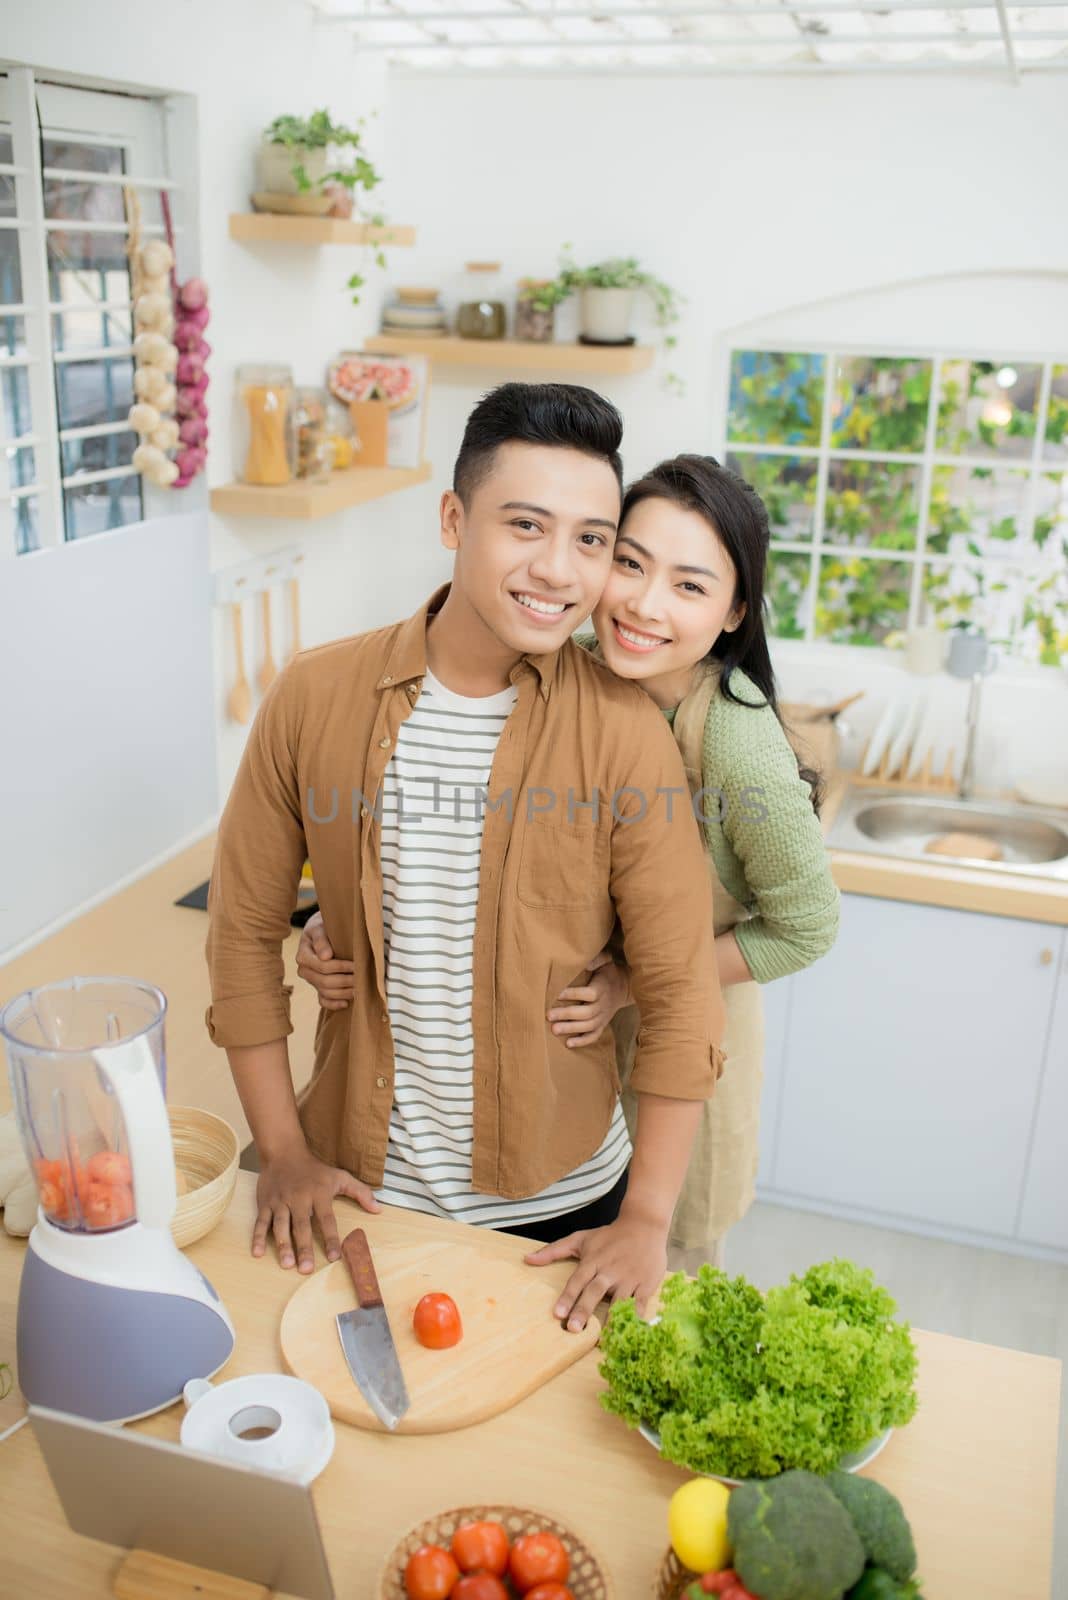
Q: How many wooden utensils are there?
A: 3